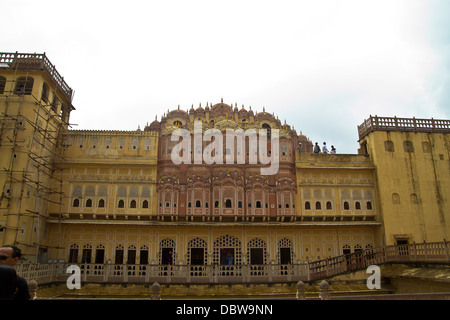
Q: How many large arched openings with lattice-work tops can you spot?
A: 5